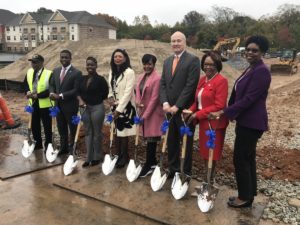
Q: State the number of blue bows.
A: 8